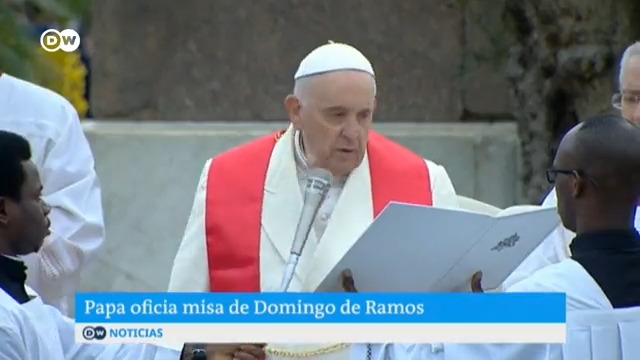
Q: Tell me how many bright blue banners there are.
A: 1